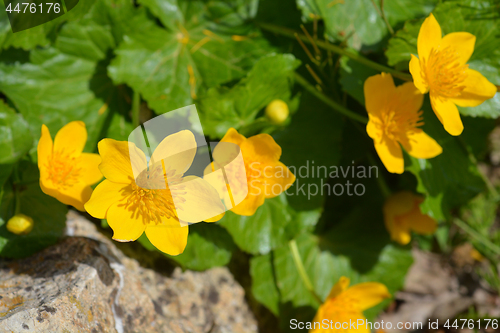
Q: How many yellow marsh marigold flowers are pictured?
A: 7